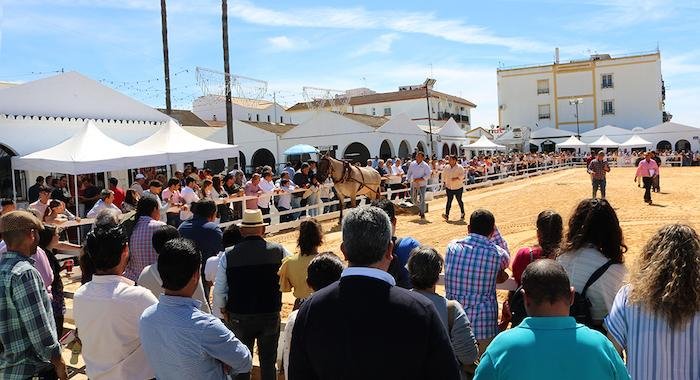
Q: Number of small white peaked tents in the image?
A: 6